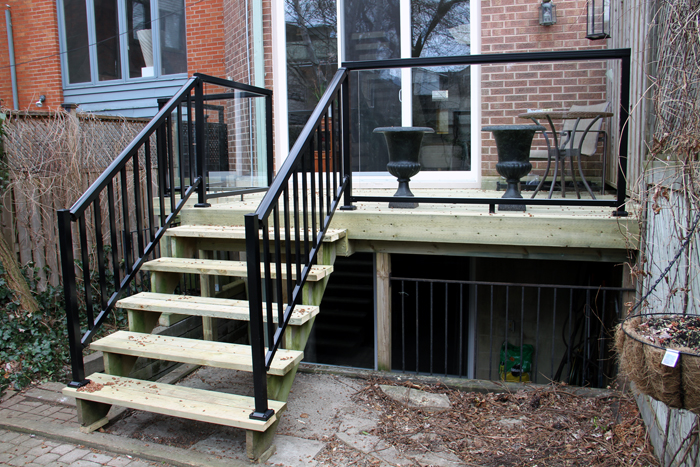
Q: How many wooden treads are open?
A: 5